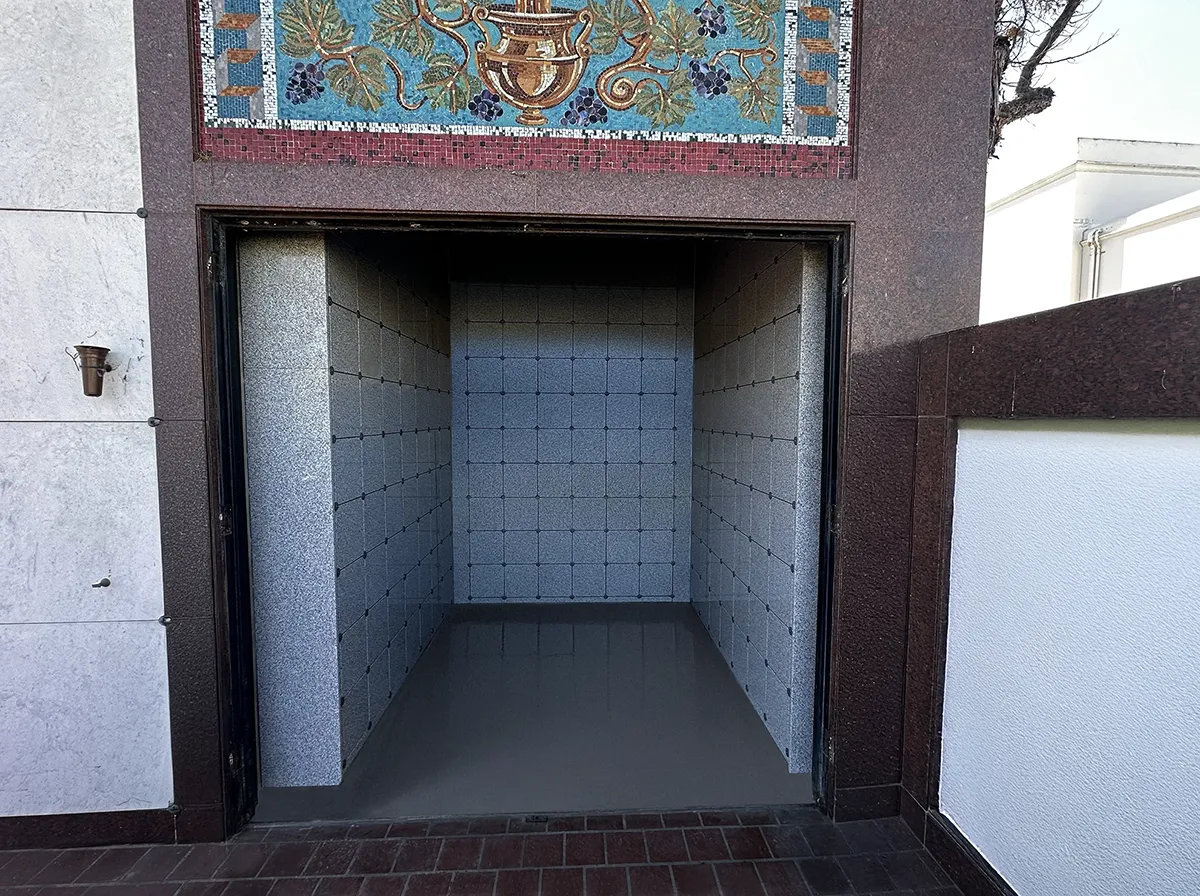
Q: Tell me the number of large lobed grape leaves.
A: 9